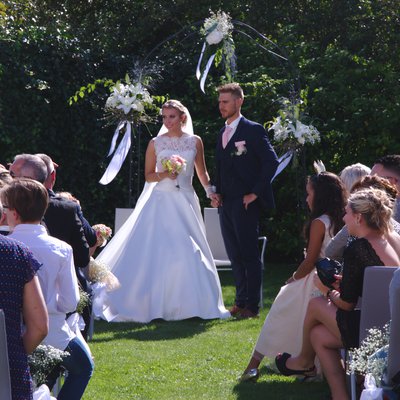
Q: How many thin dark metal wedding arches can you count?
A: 1